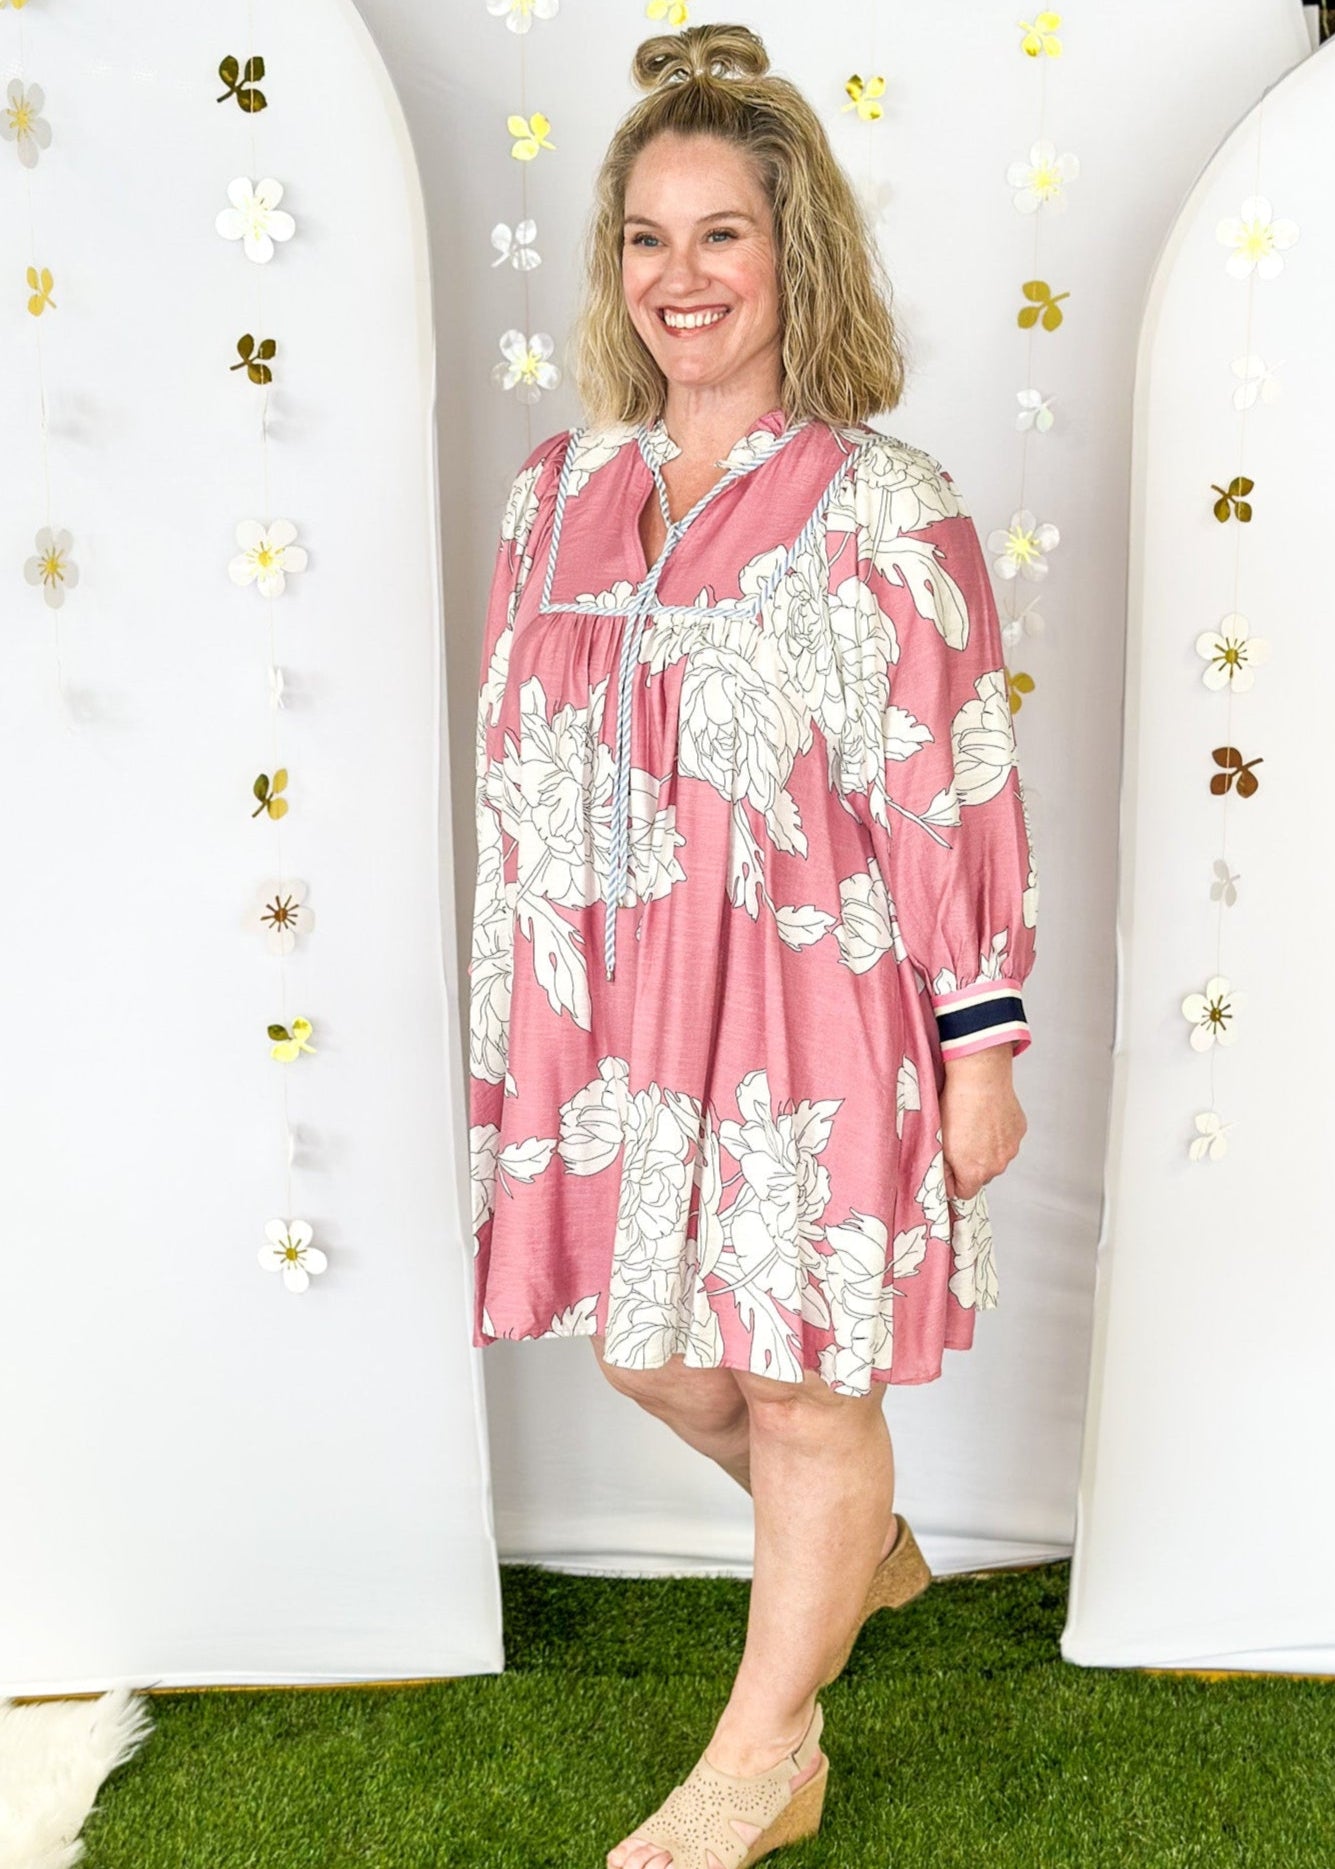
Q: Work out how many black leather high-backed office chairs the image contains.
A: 0